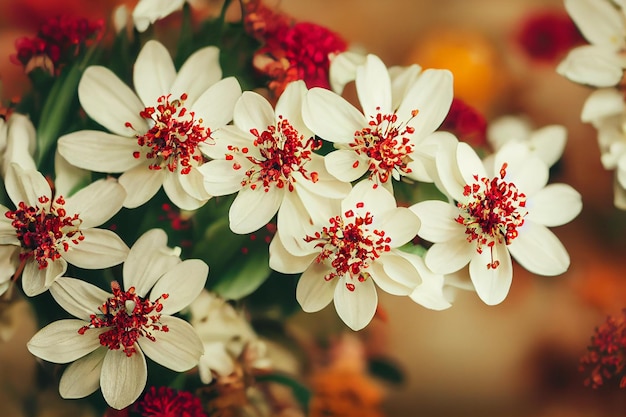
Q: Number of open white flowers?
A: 7